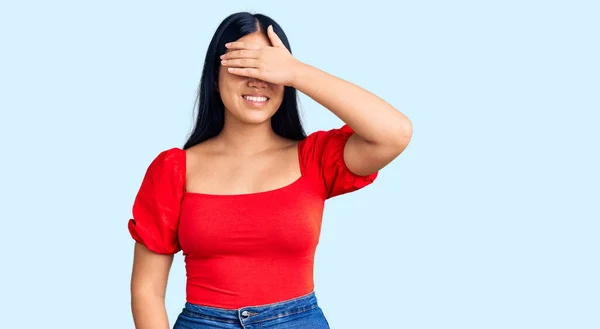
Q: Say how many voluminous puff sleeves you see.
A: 2